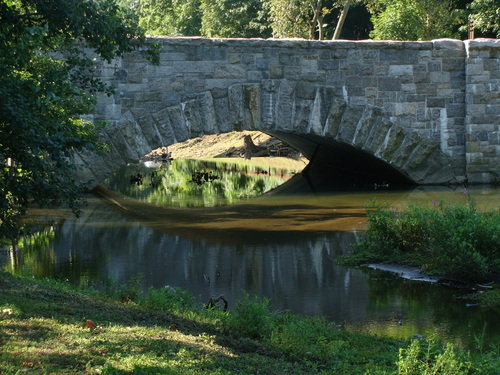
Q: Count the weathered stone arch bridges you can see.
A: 1